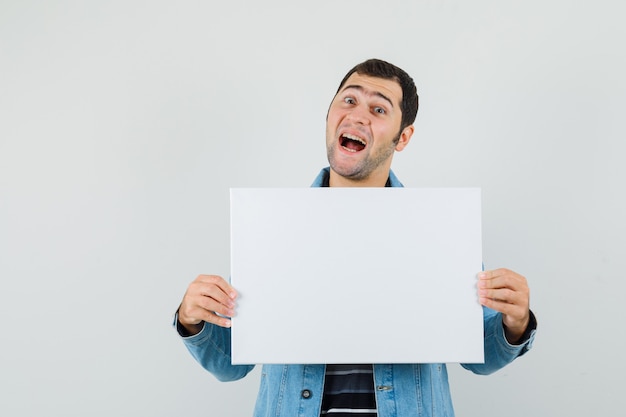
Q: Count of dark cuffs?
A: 2